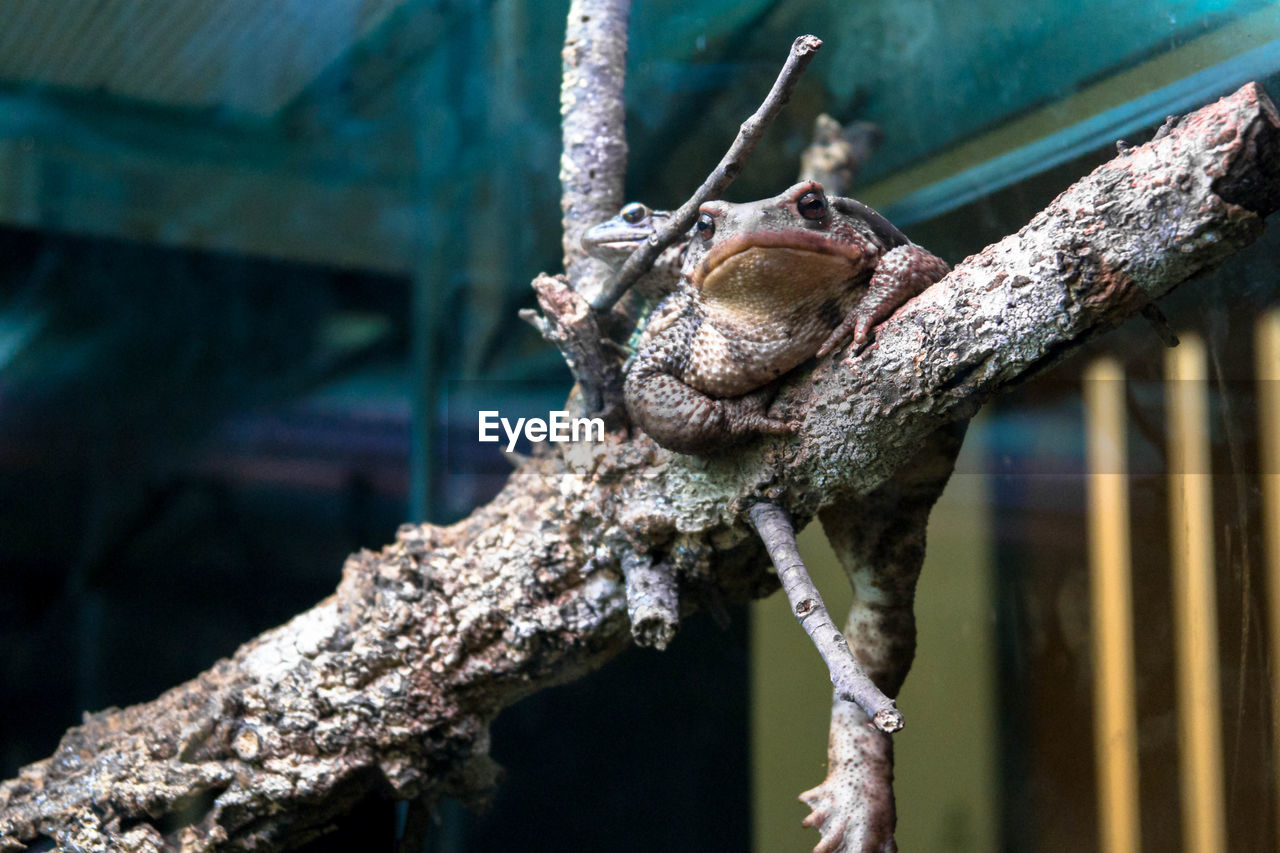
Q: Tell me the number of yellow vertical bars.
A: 3